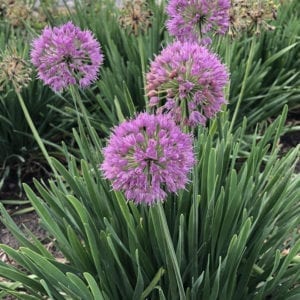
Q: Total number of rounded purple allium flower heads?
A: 4